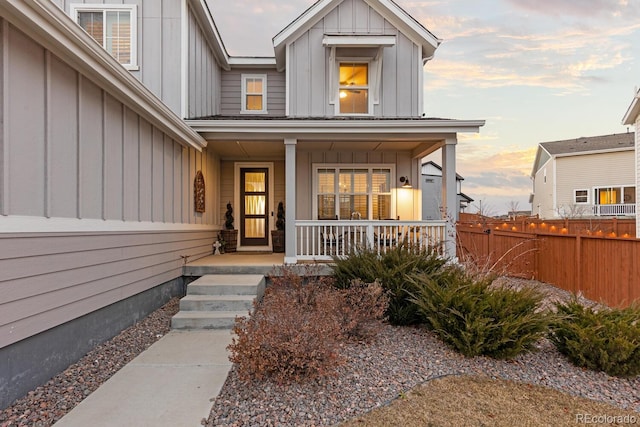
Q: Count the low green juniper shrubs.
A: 3